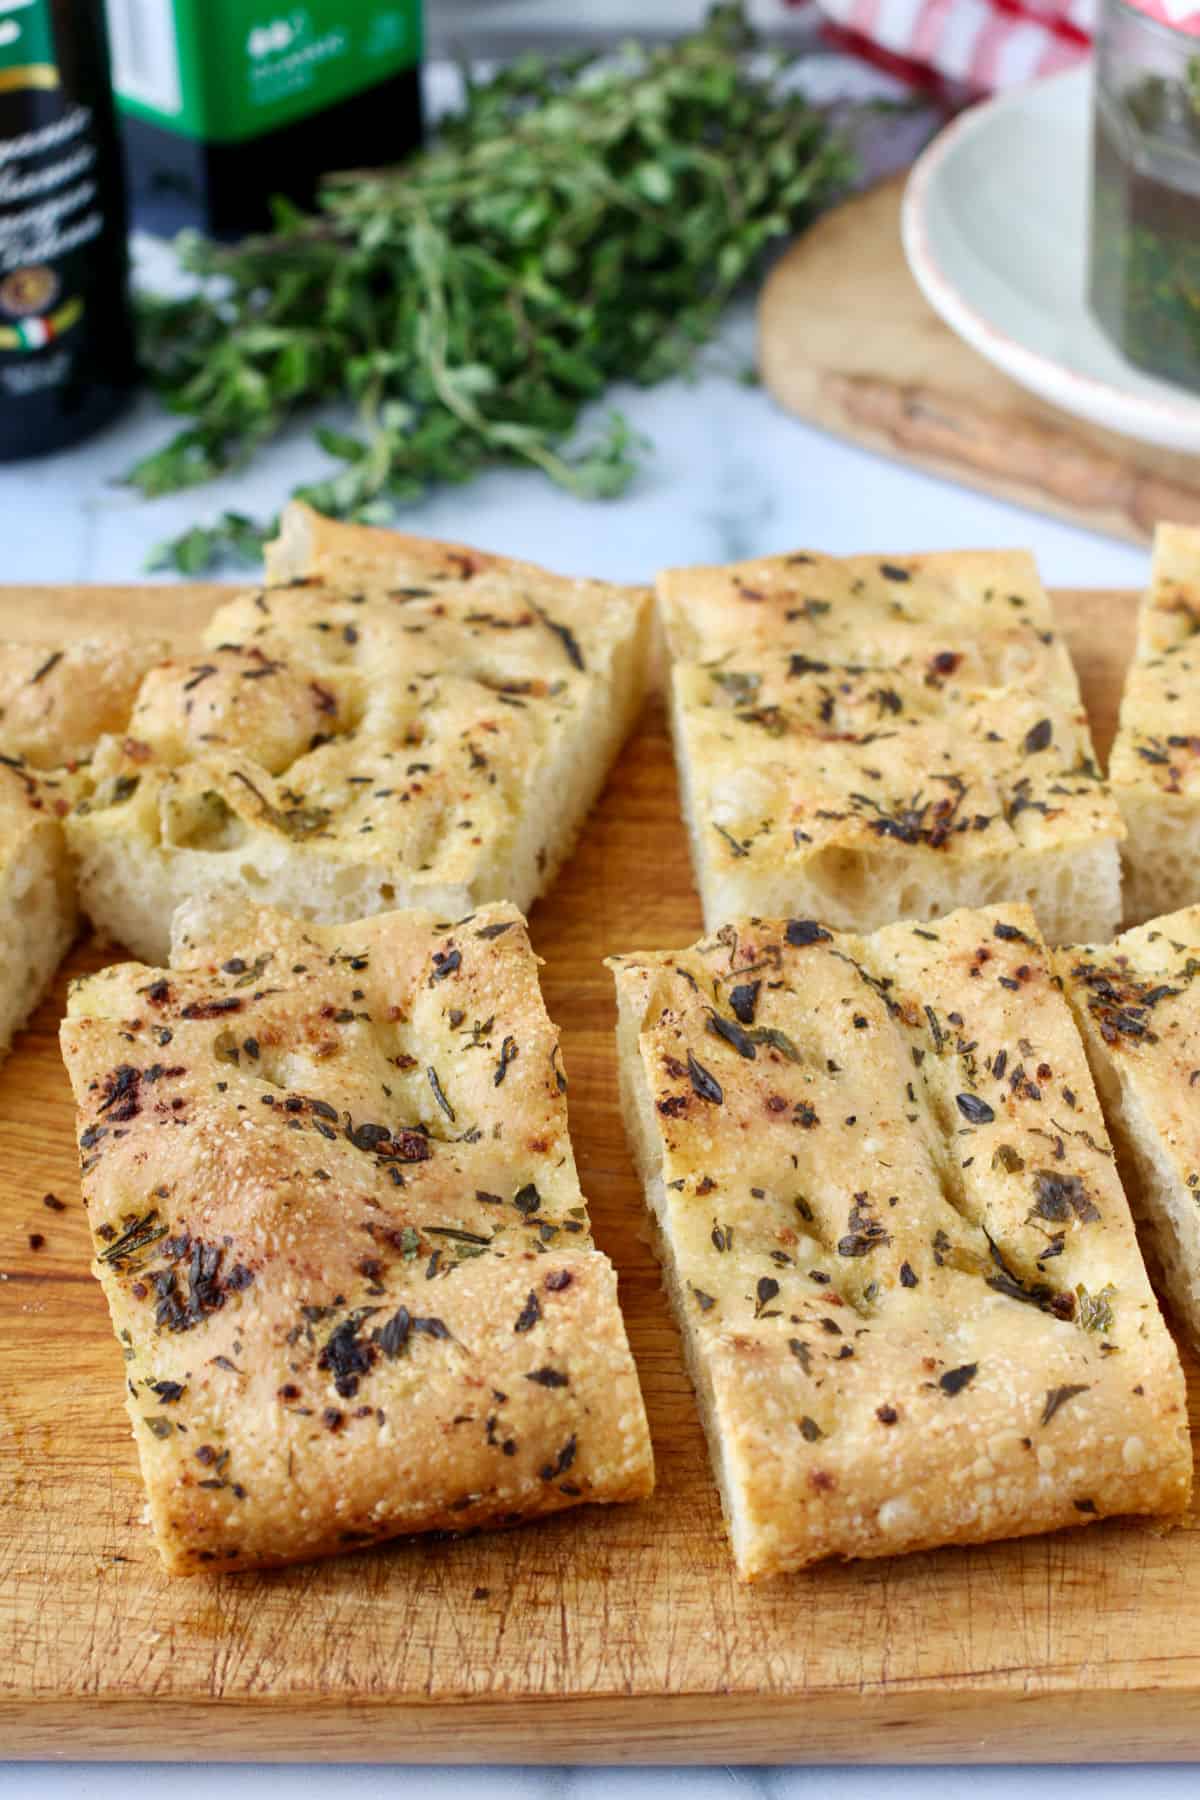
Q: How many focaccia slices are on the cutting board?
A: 7